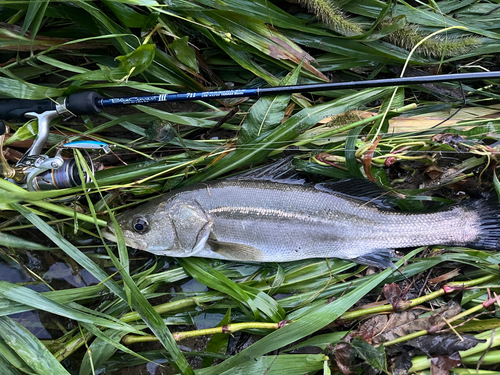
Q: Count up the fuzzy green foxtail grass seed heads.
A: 2